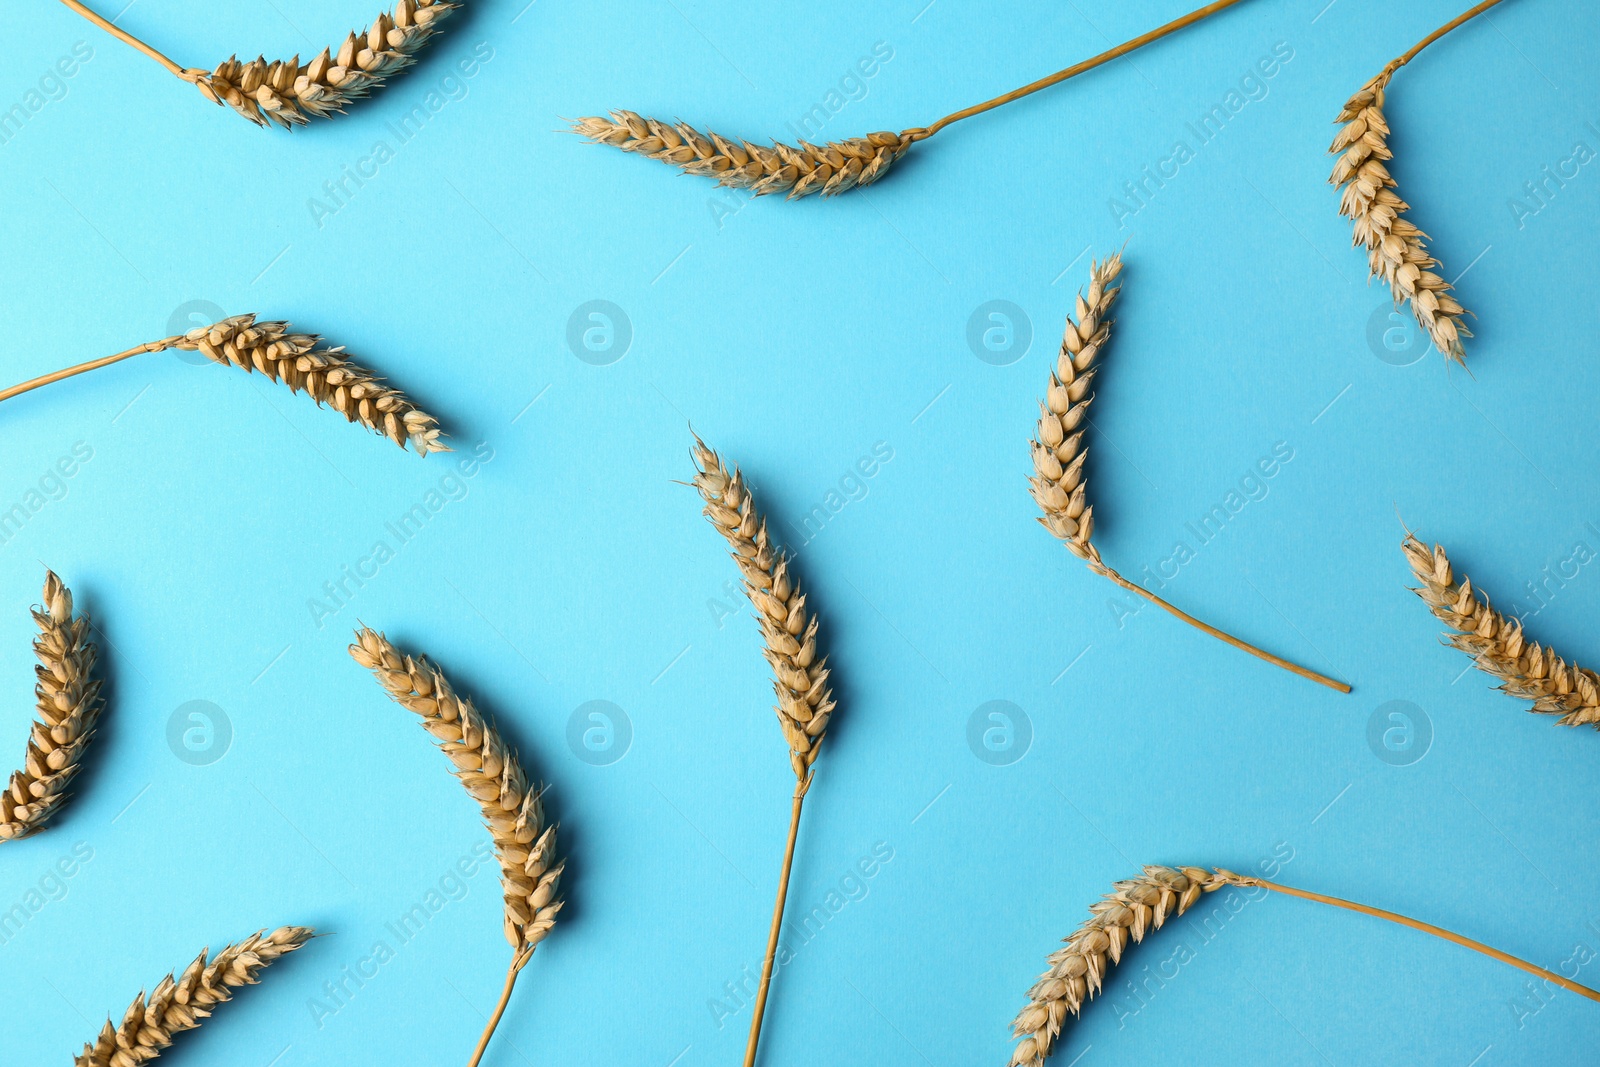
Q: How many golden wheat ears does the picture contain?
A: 11